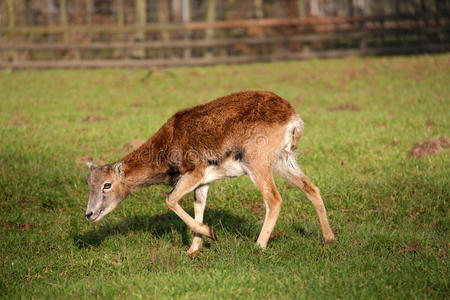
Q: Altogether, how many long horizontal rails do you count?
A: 3